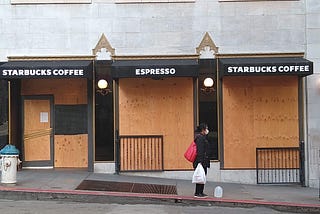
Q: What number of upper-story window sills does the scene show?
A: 3